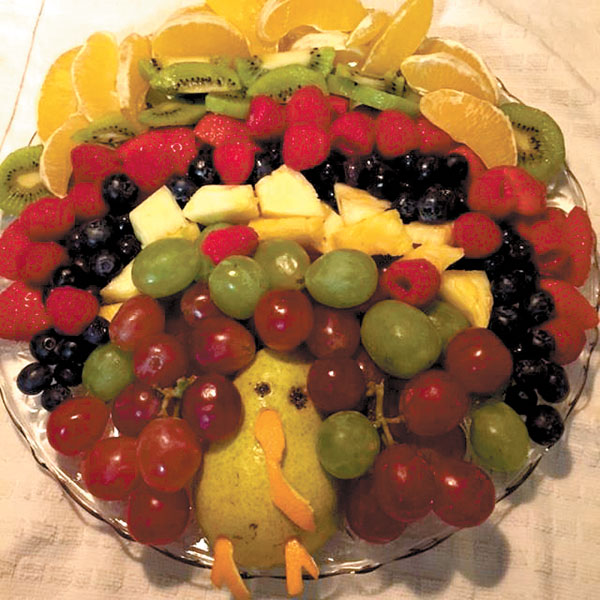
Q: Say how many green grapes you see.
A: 10